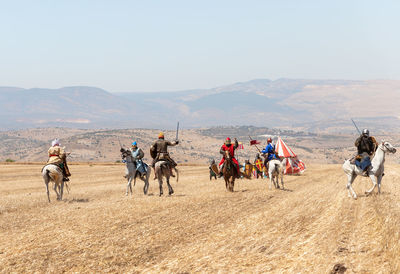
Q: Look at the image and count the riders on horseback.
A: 6